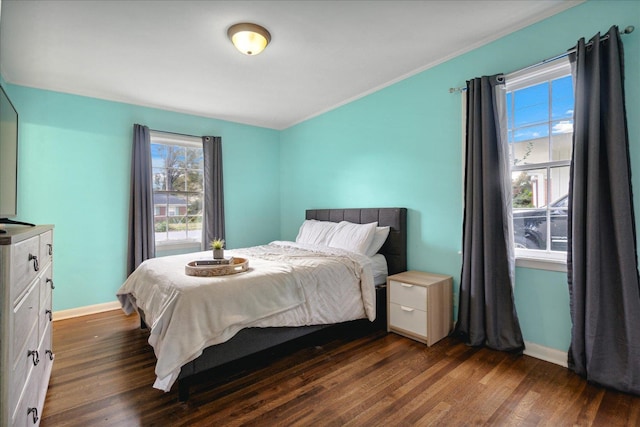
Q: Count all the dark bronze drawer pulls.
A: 7